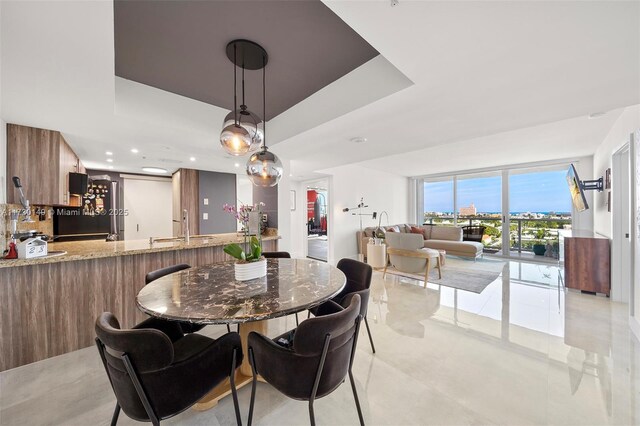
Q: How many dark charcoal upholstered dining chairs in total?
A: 5